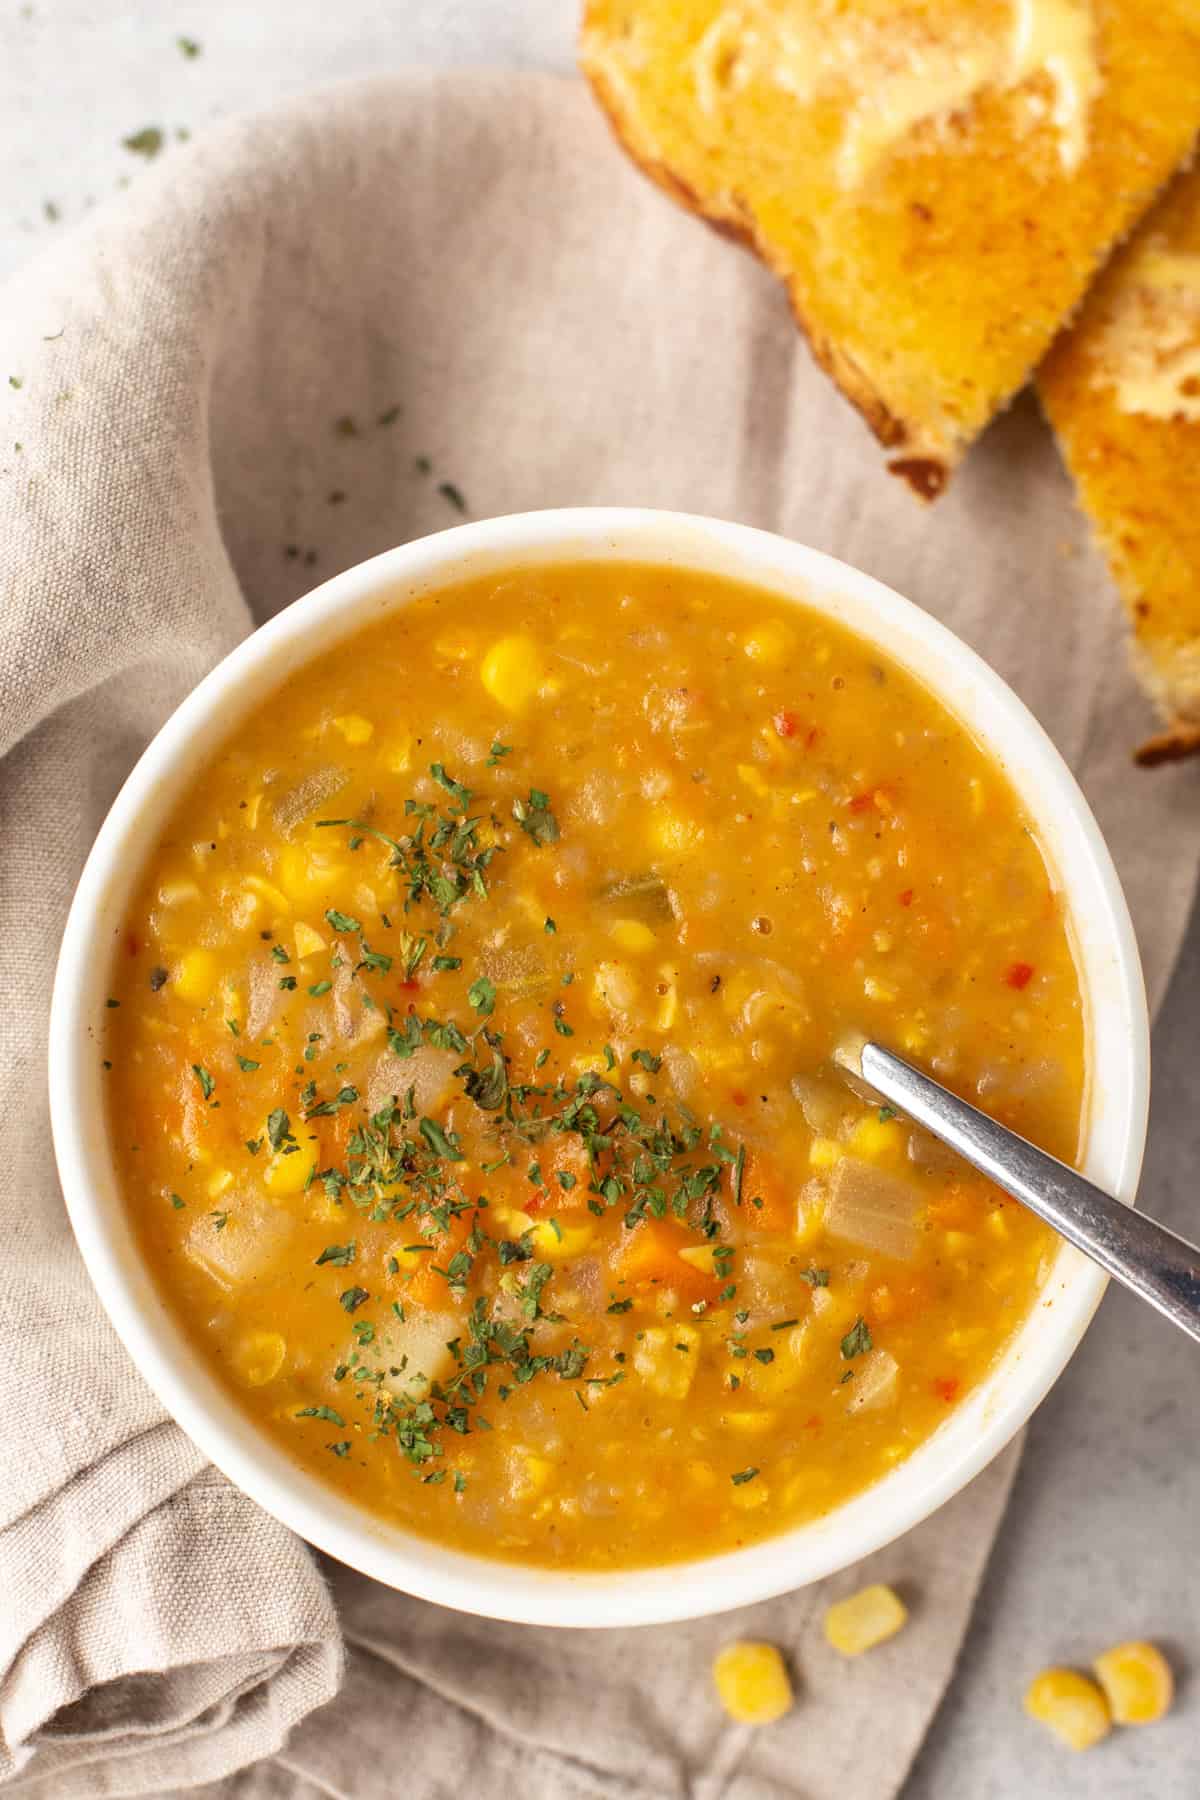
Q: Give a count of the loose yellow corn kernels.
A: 4